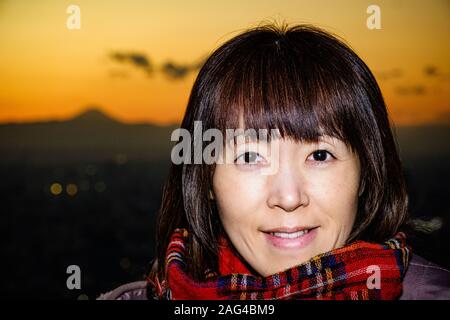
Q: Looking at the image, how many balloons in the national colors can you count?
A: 0